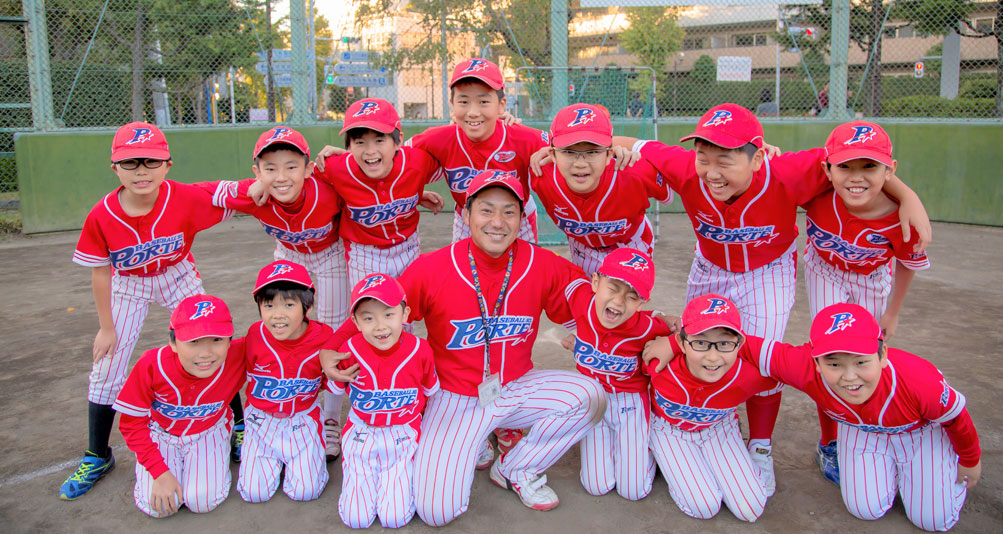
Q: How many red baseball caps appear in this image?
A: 14